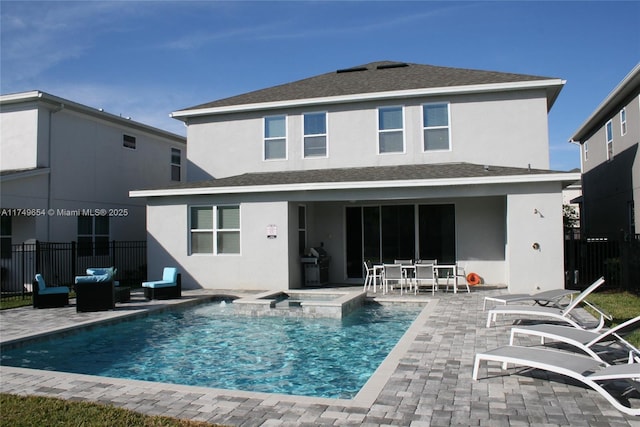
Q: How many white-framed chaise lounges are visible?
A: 4